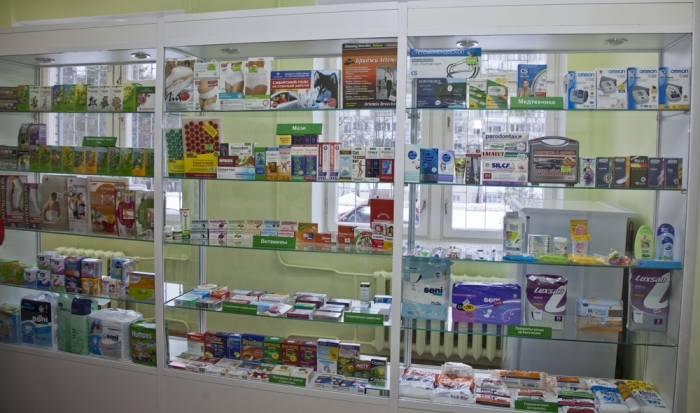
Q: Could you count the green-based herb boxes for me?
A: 13